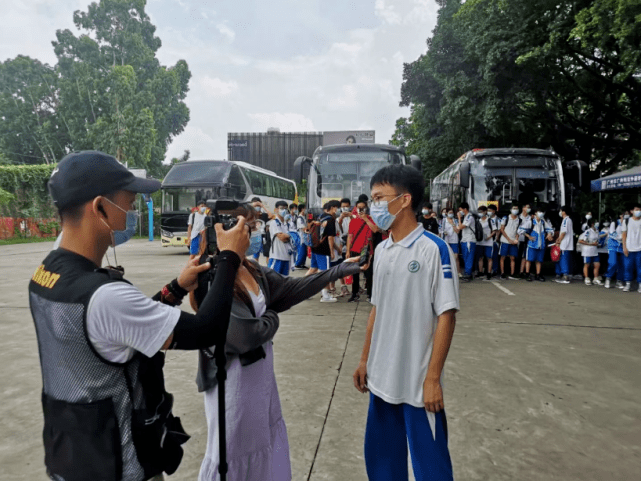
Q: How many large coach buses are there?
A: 3